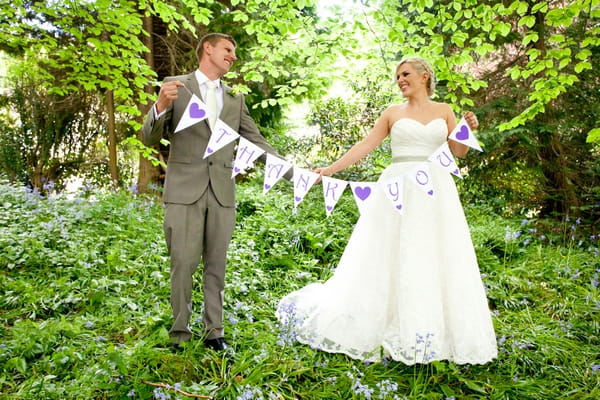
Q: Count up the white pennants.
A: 11